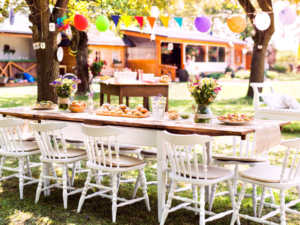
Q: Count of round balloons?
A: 6